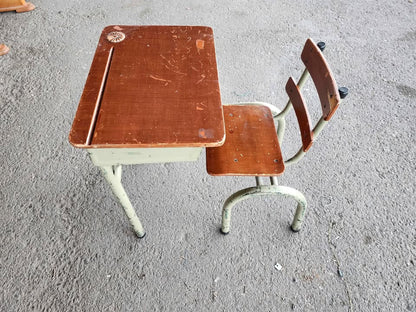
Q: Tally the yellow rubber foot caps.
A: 0